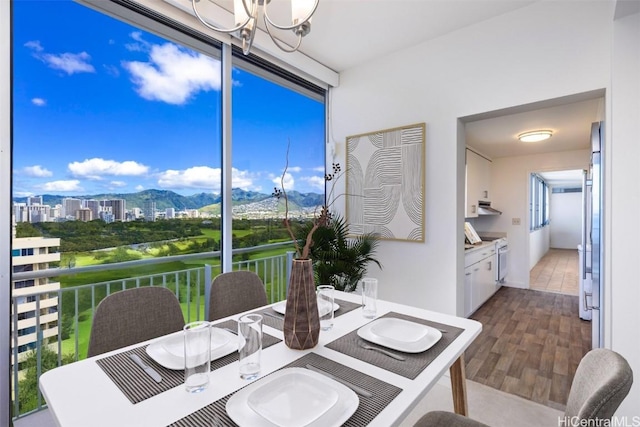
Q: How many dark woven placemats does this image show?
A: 4